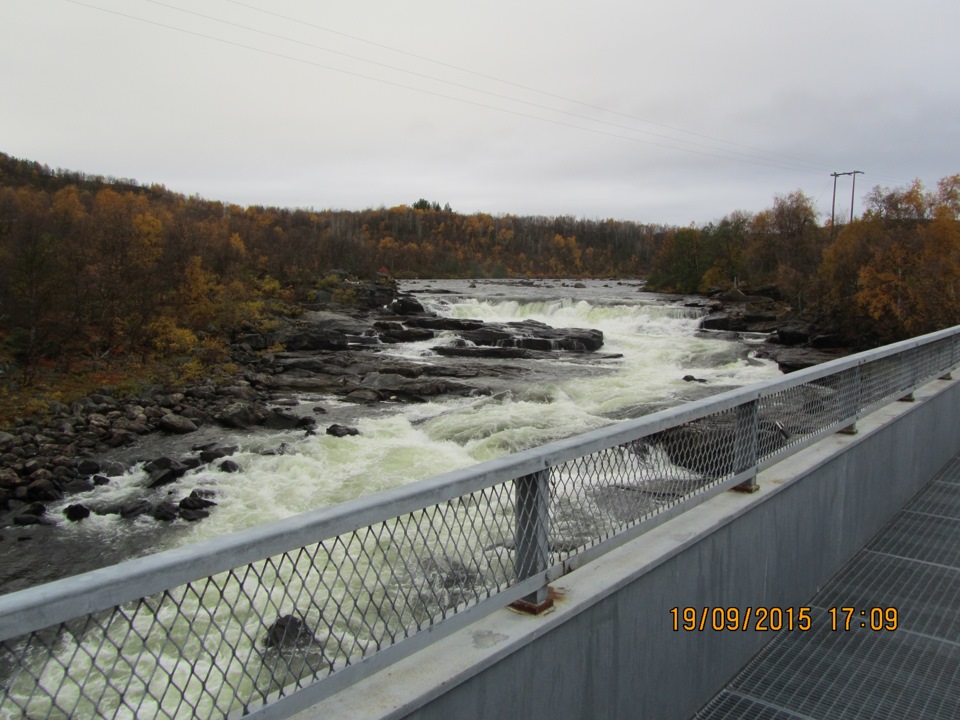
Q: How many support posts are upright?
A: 5